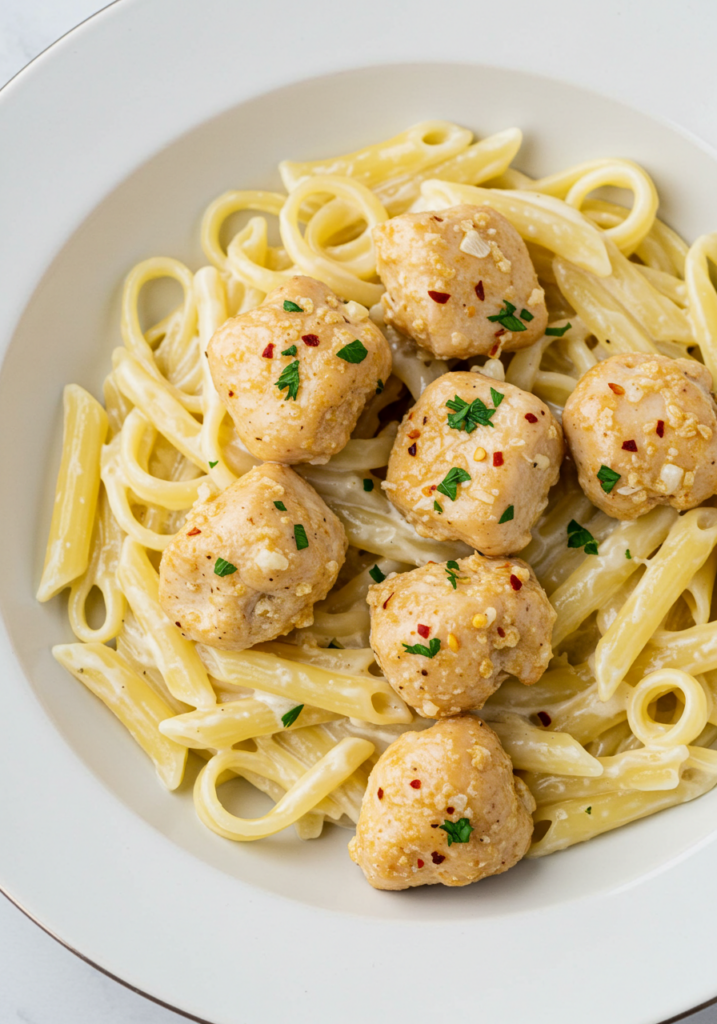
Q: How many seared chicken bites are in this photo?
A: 7